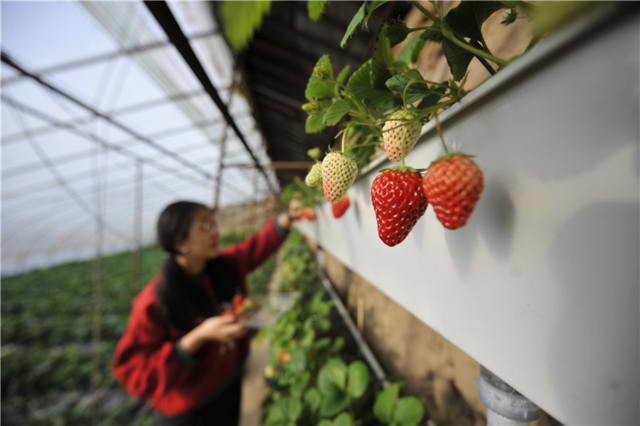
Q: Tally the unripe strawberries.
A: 3